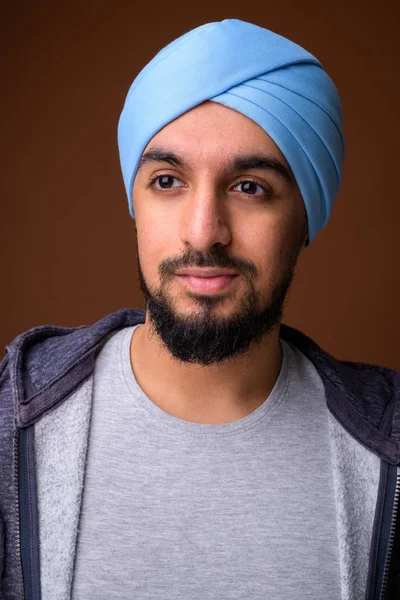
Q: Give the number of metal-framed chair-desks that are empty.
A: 0